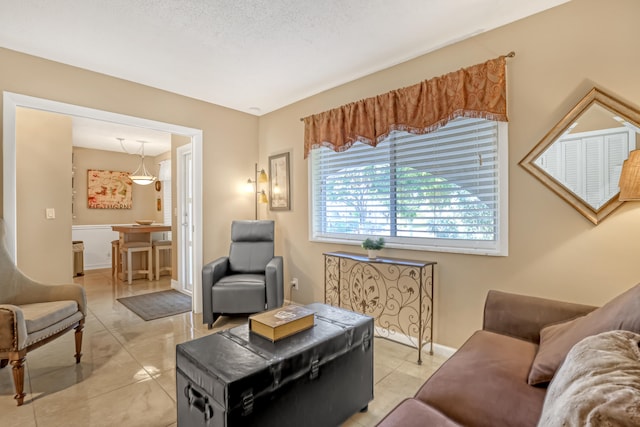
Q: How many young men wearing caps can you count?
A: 0